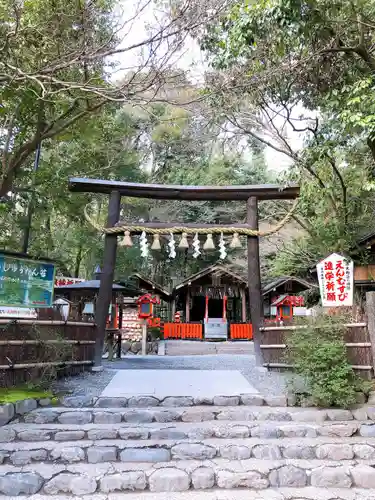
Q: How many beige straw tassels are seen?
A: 5